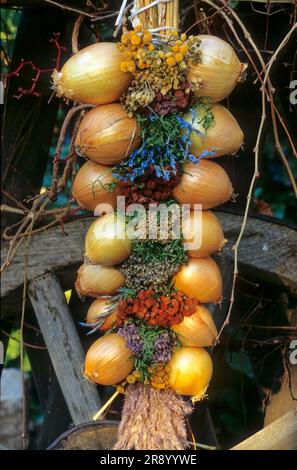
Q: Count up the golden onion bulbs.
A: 14